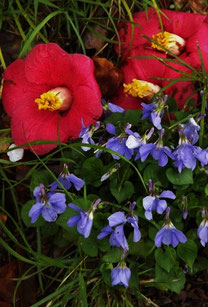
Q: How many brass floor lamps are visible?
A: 0